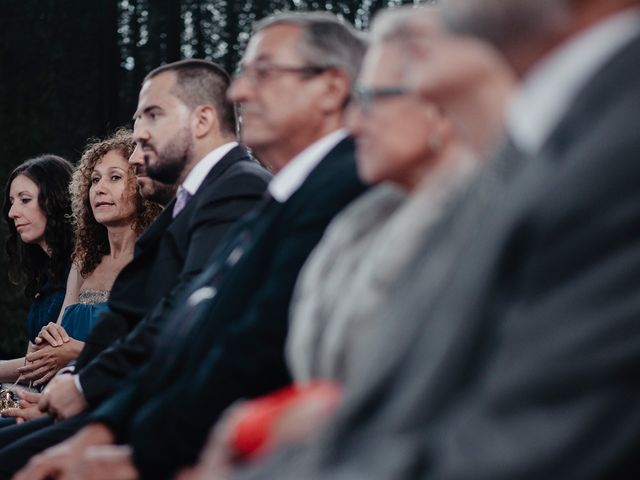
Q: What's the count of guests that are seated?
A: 7